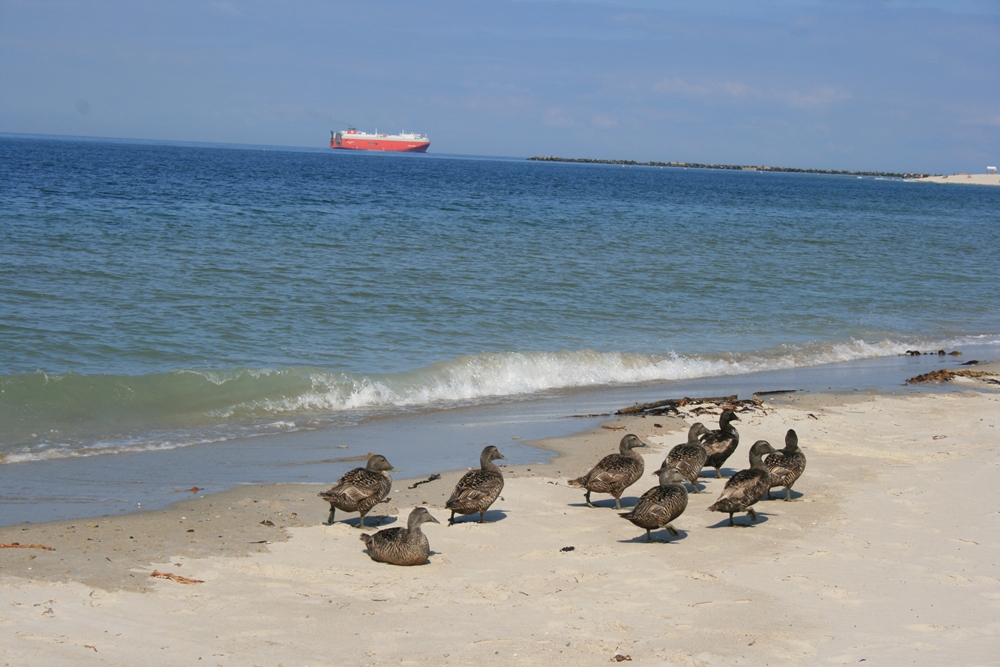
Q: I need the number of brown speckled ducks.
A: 9